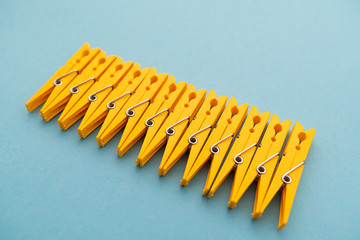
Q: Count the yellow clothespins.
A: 12